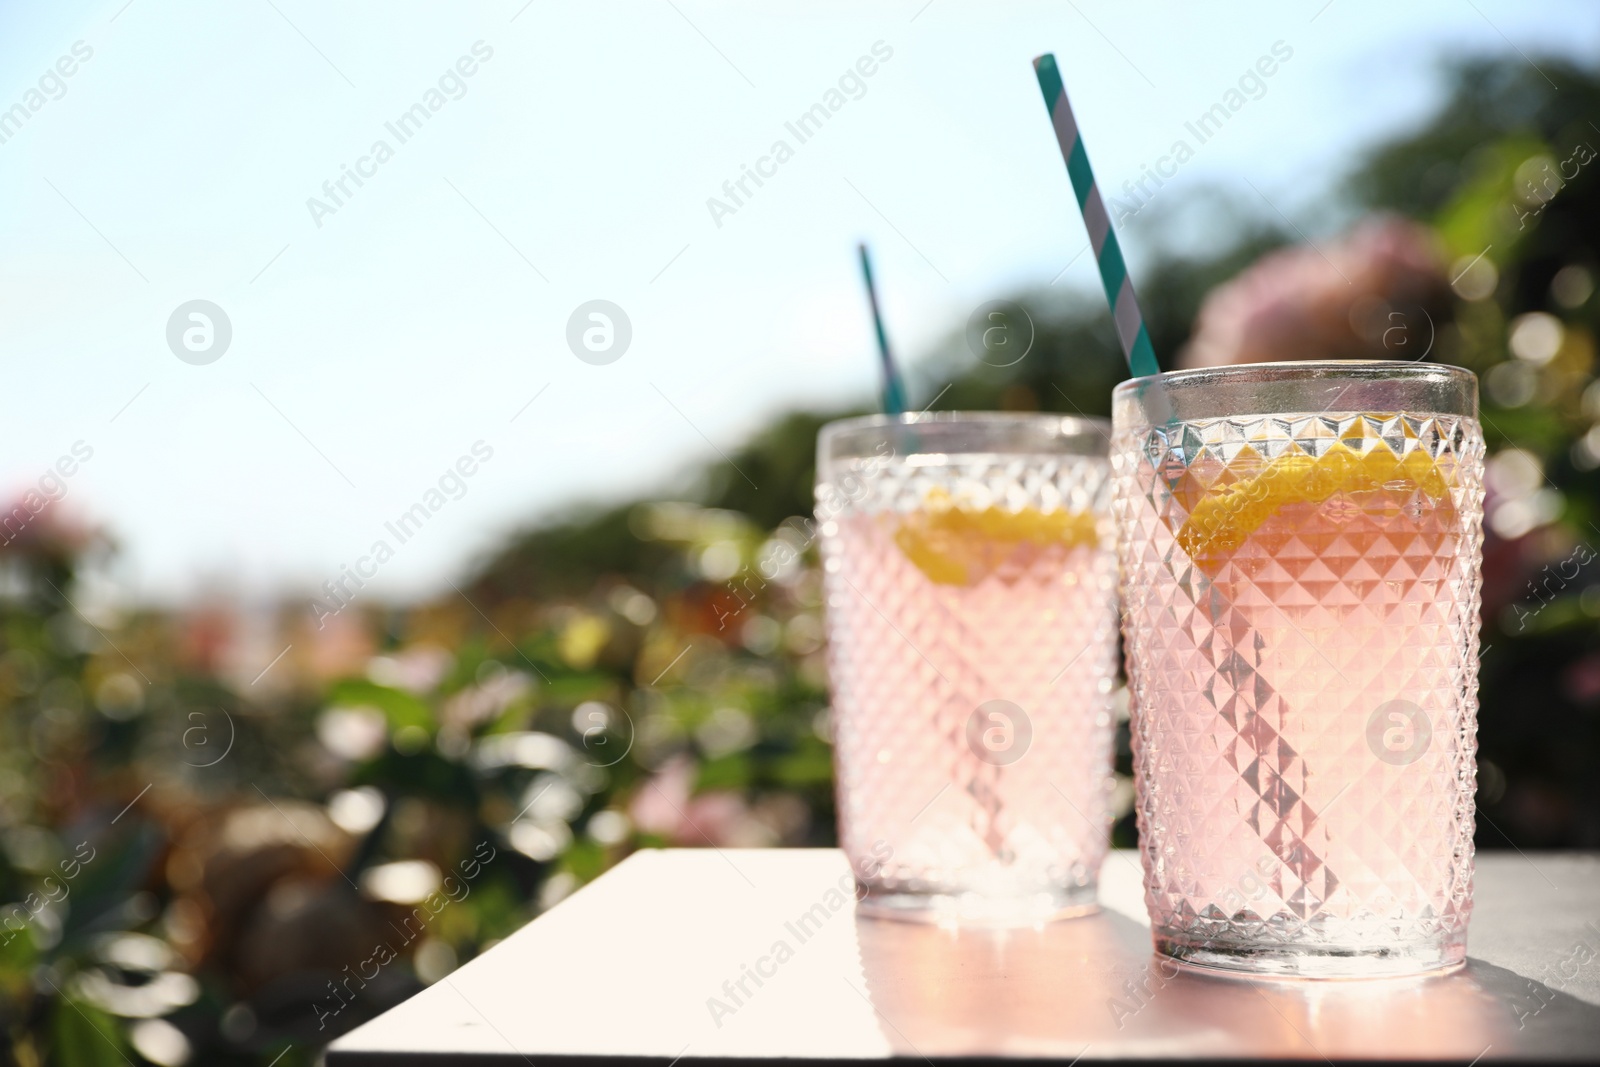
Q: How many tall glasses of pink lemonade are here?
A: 2